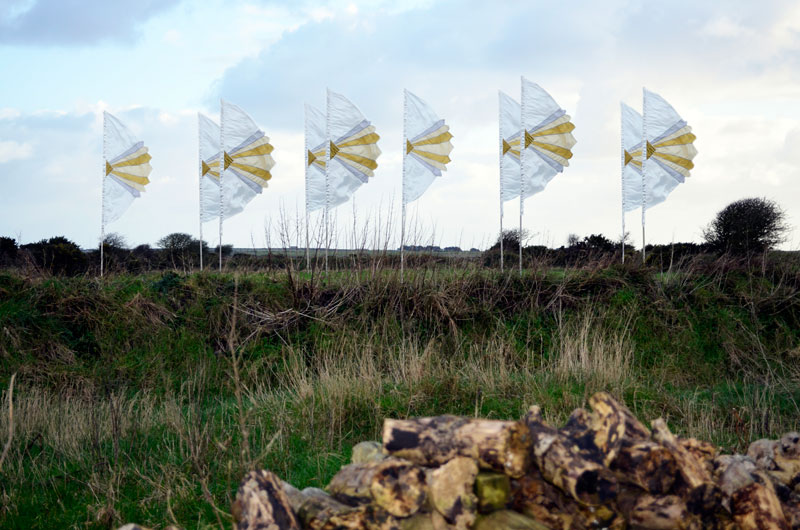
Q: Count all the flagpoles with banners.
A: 10